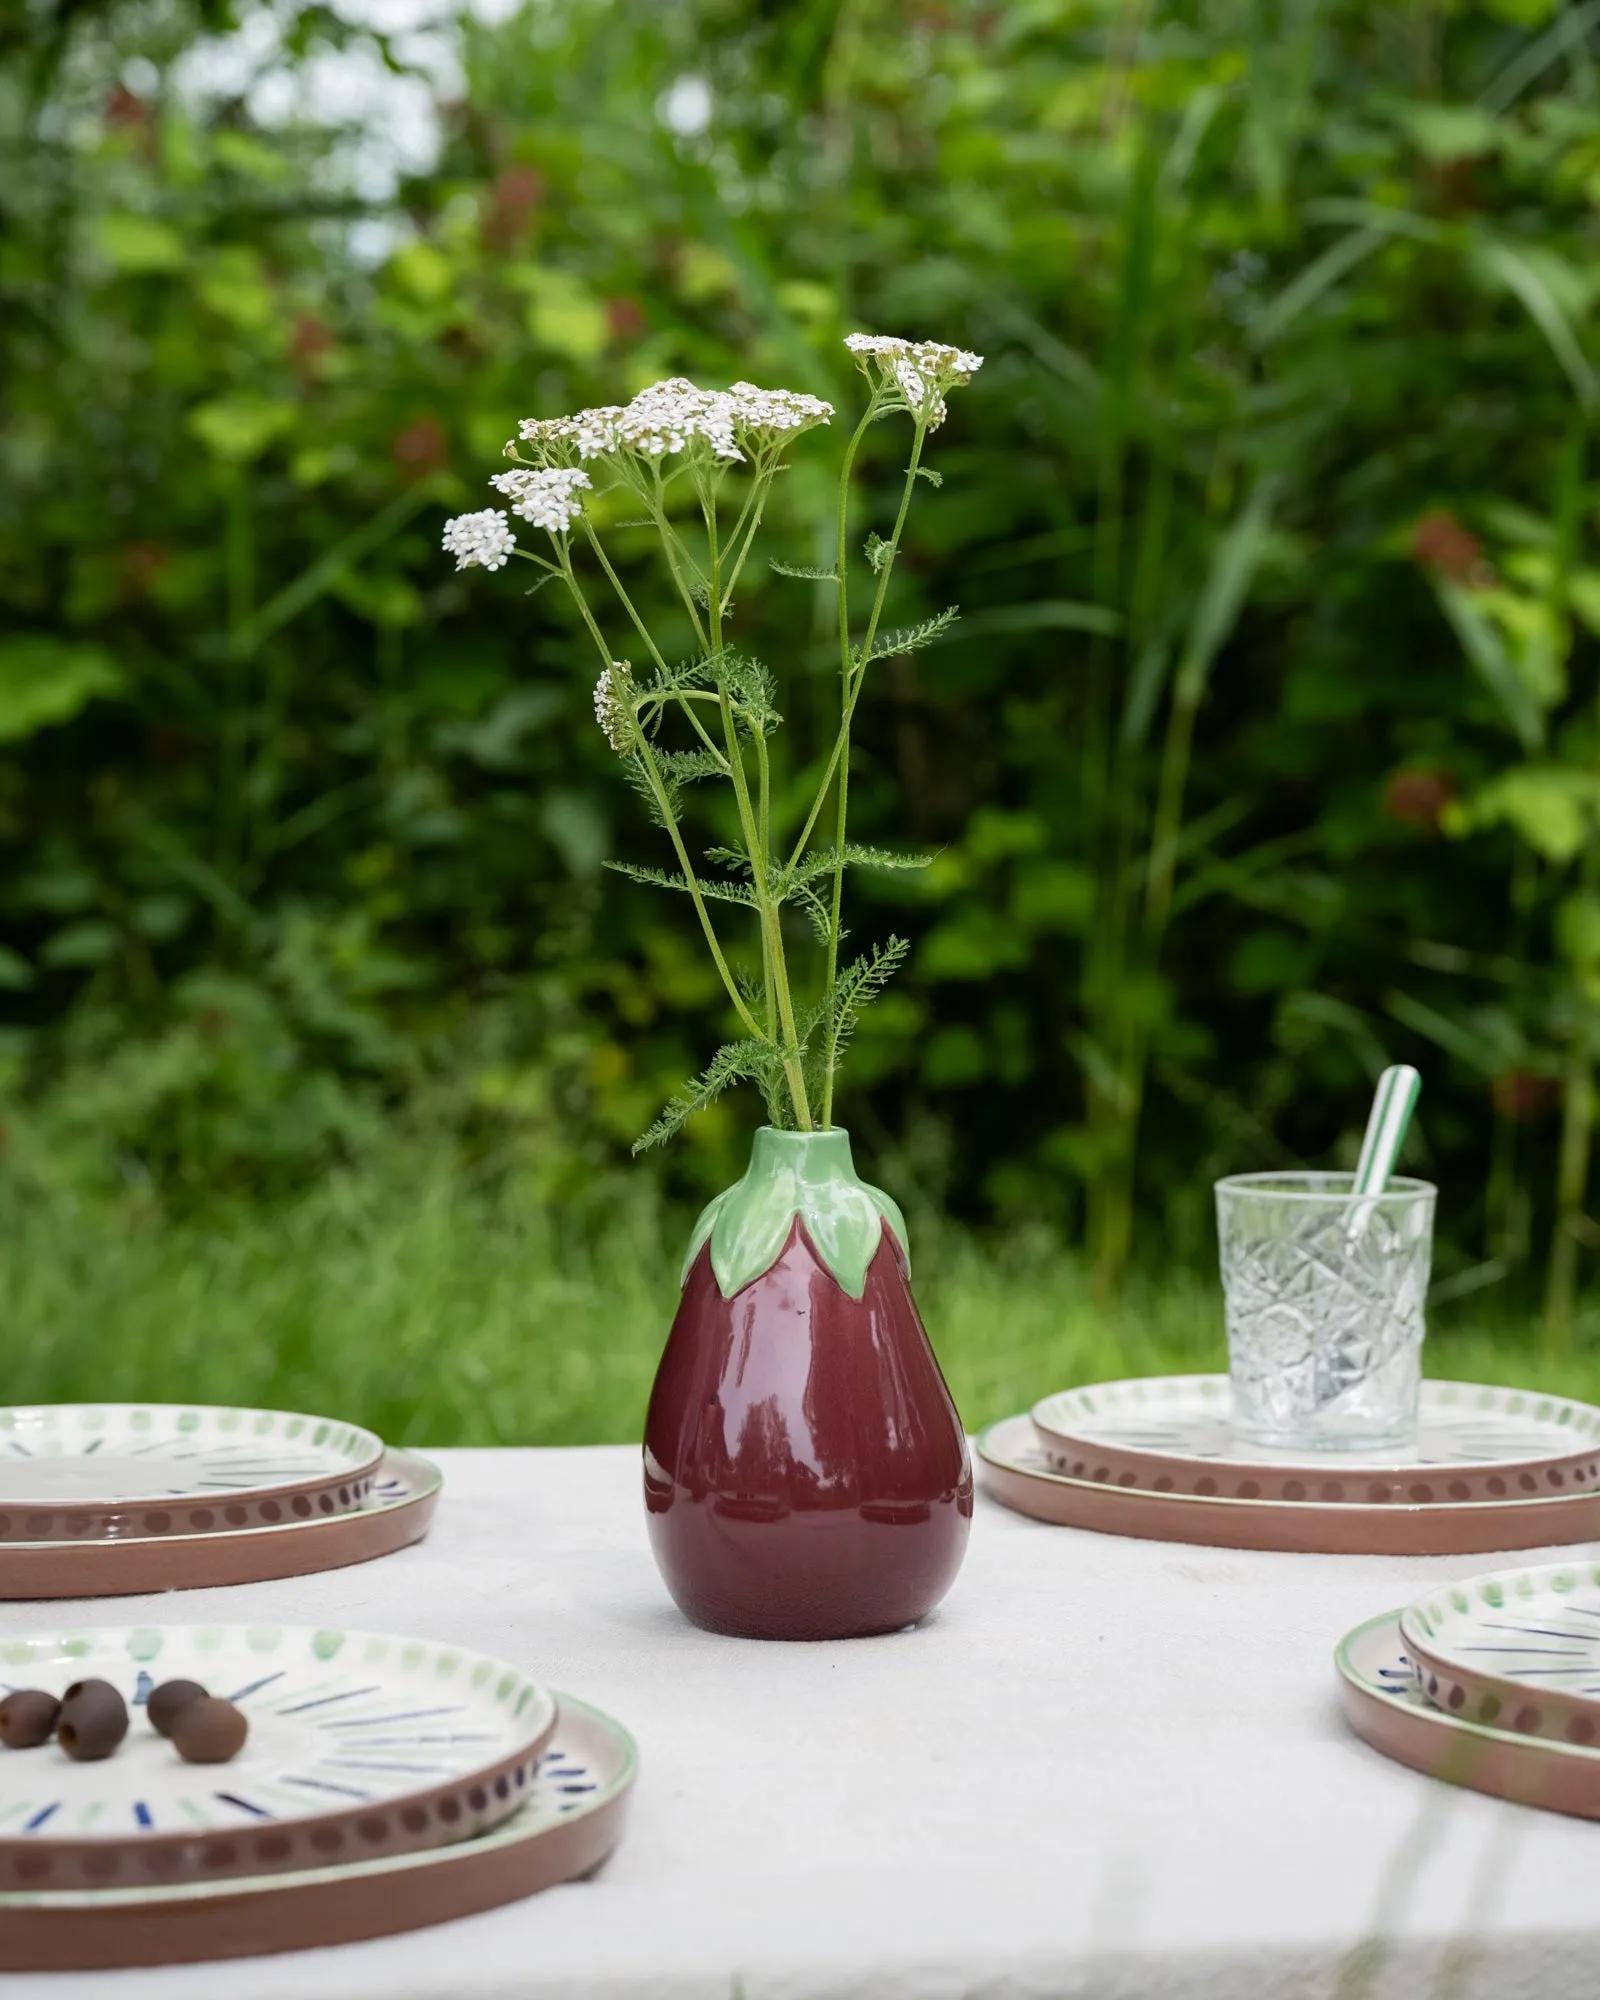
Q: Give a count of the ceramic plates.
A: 8